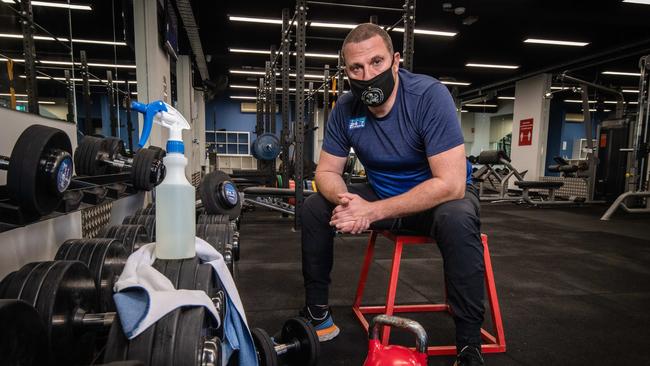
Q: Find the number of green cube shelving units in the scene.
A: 0